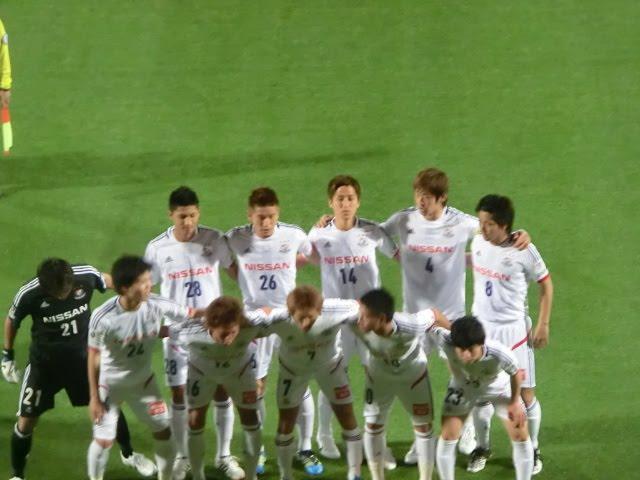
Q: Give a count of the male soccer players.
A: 11